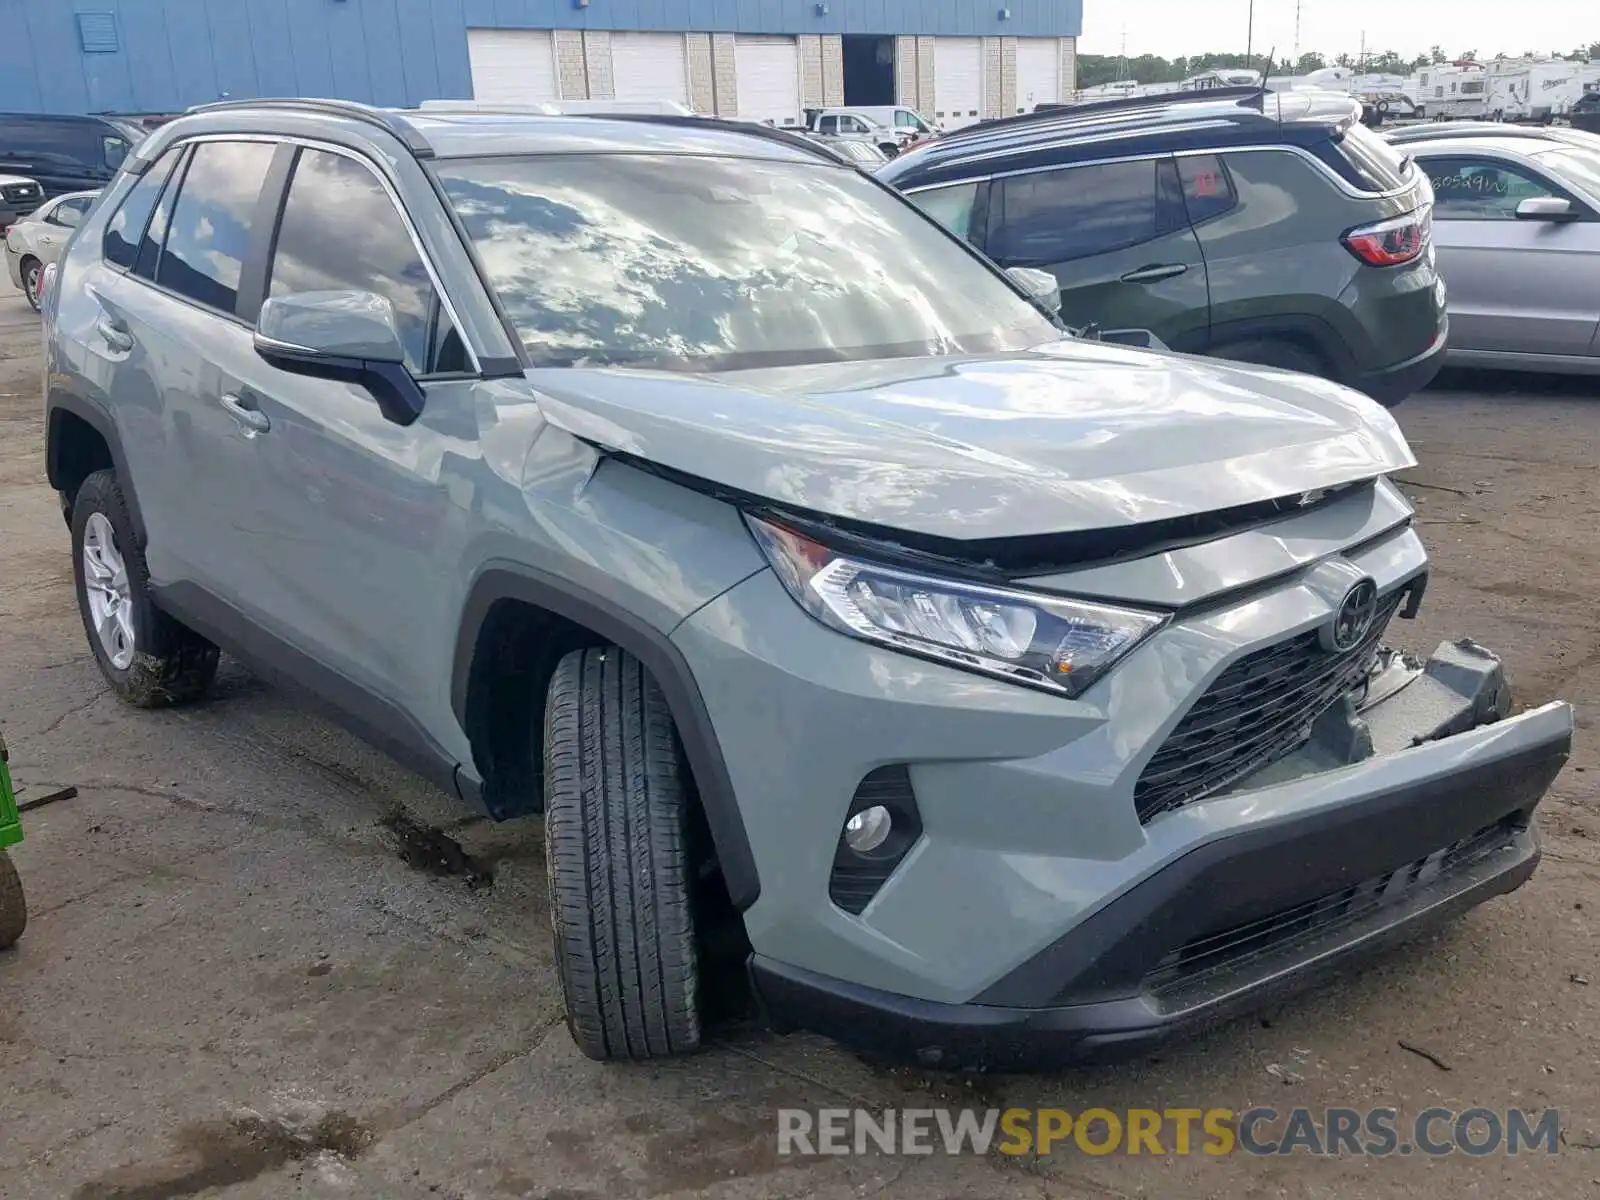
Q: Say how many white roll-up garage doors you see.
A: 5